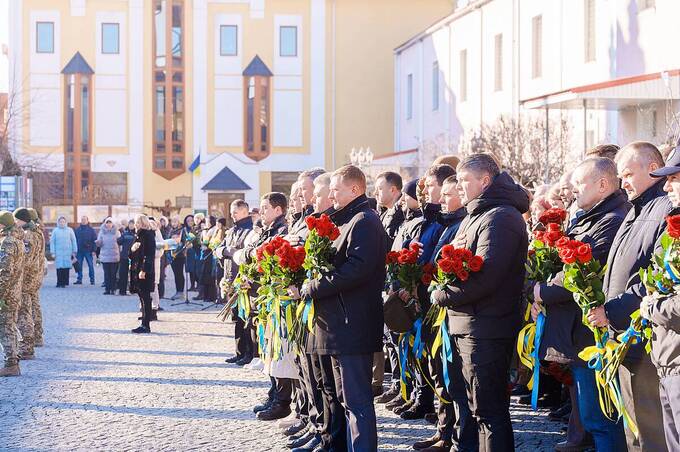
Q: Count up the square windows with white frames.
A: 4